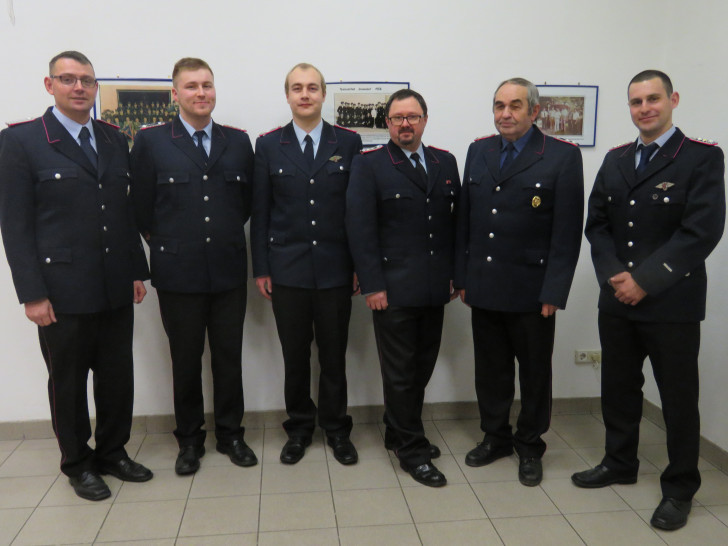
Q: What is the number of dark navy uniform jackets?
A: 6